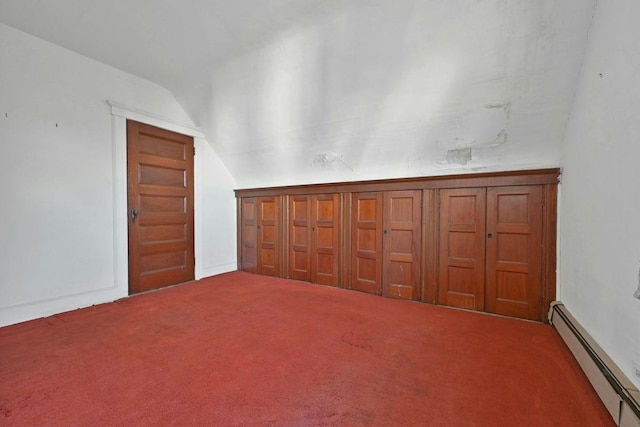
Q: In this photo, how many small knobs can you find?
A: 4